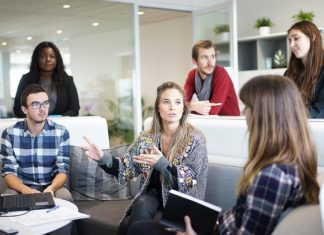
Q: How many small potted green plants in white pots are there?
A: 3